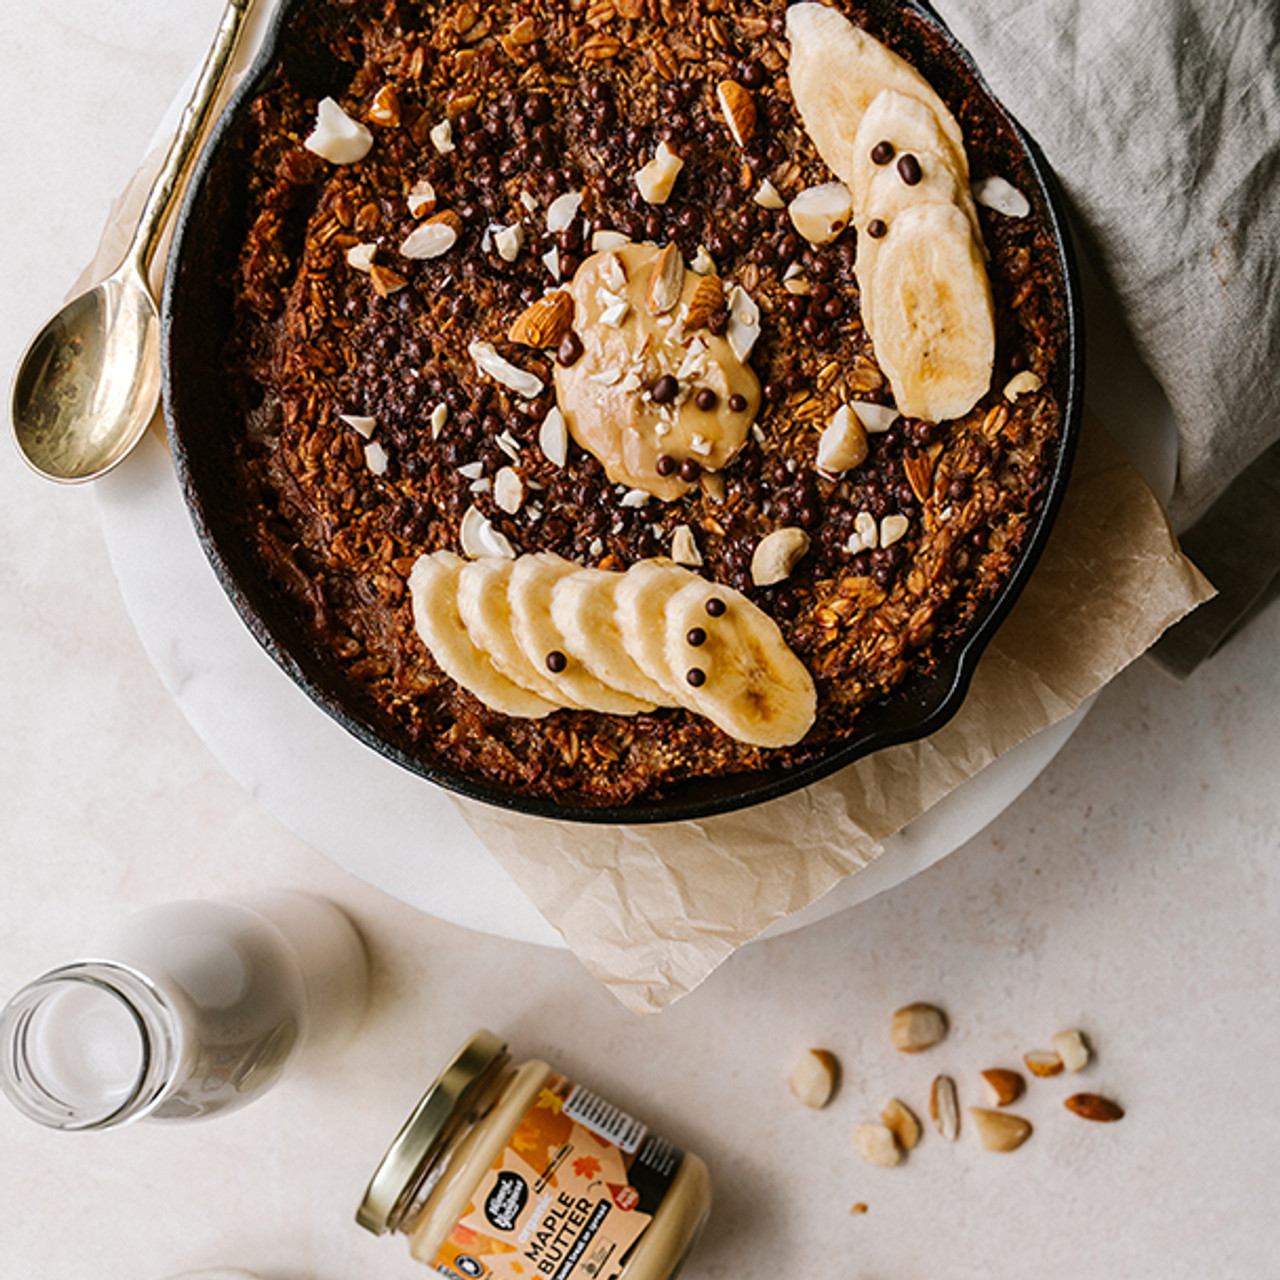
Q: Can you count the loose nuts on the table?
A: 10